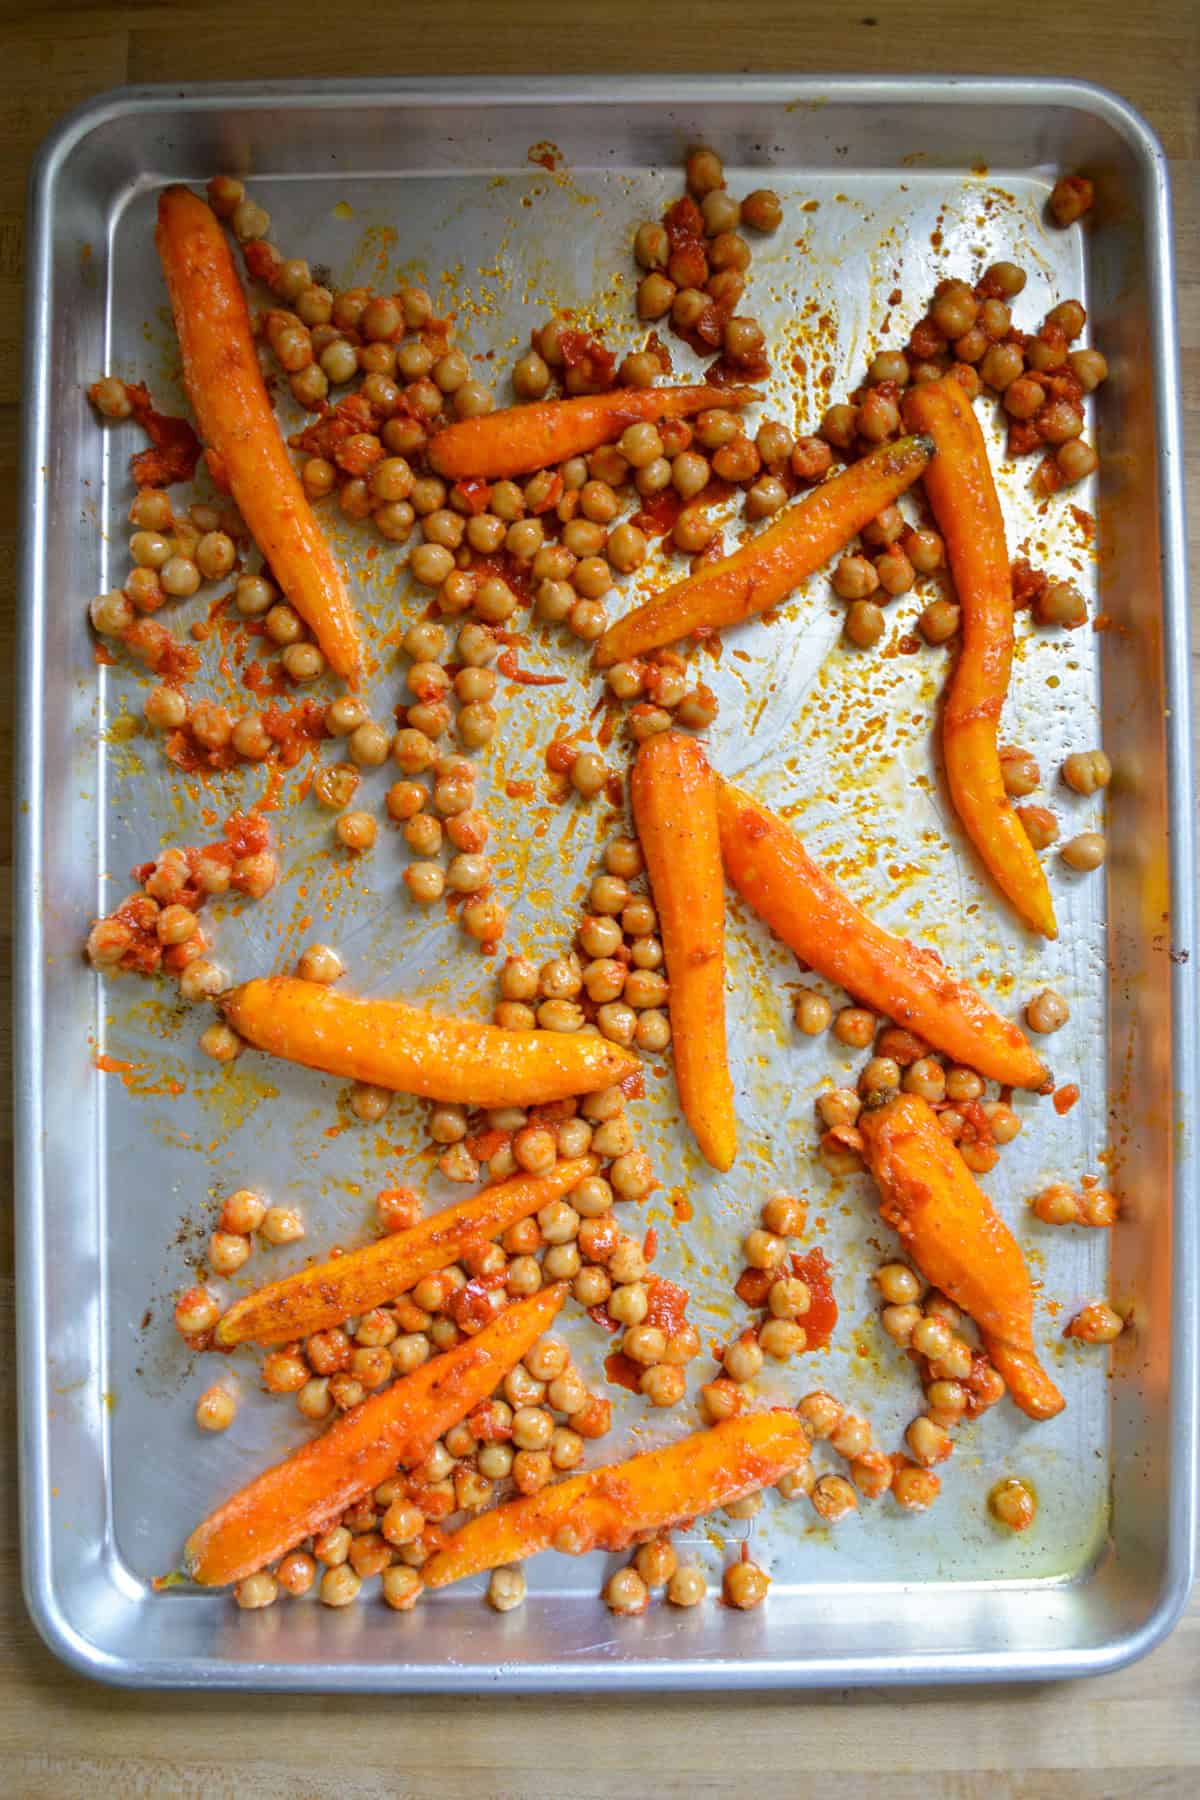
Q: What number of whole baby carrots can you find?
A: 11